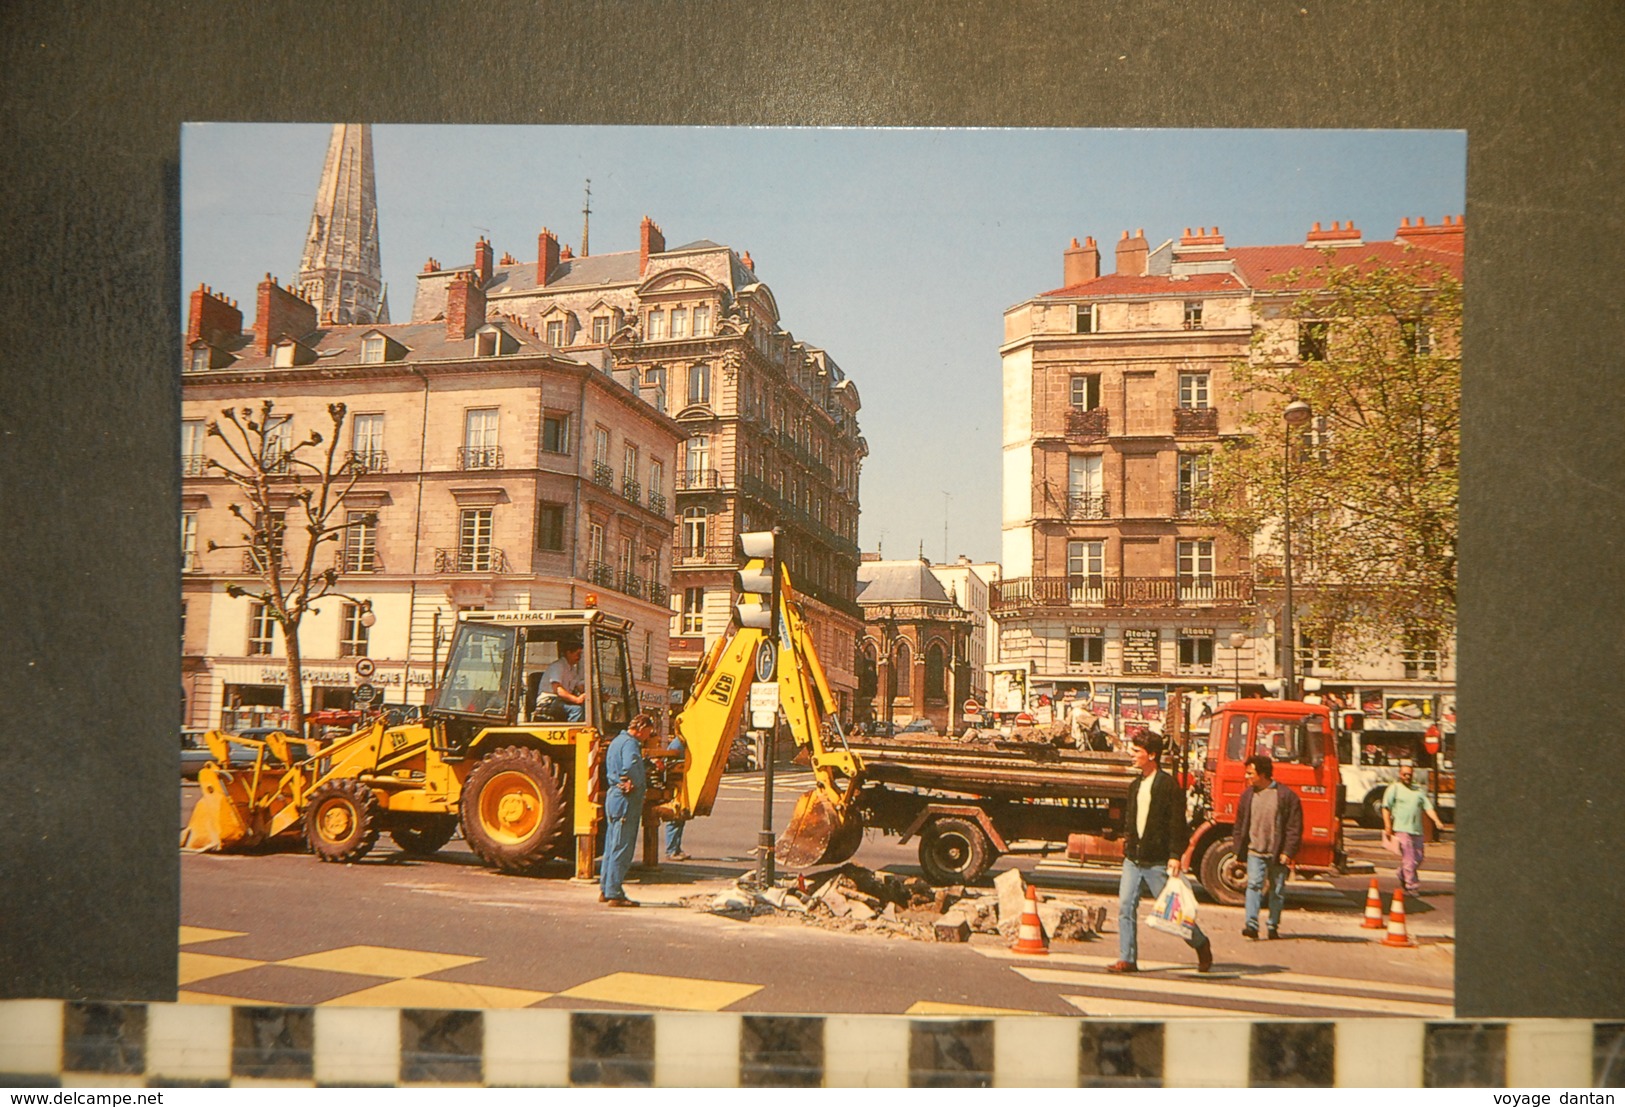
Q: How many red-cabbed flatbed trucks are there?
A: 1